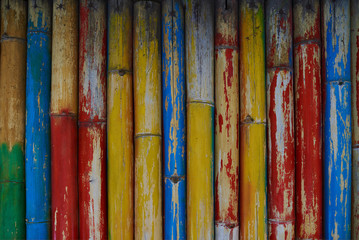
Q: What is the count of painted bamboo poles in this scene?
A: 14